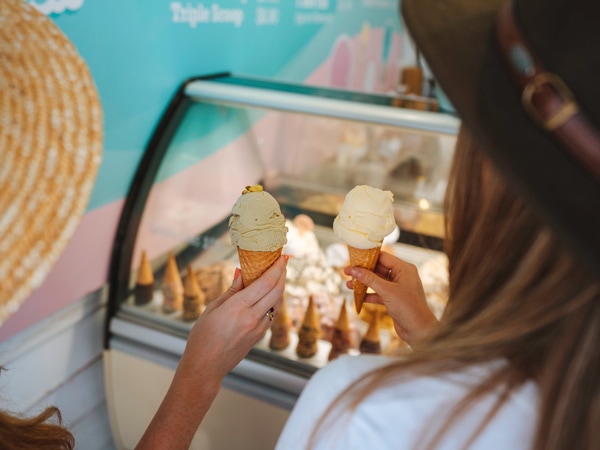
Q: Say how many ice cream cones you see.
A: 9